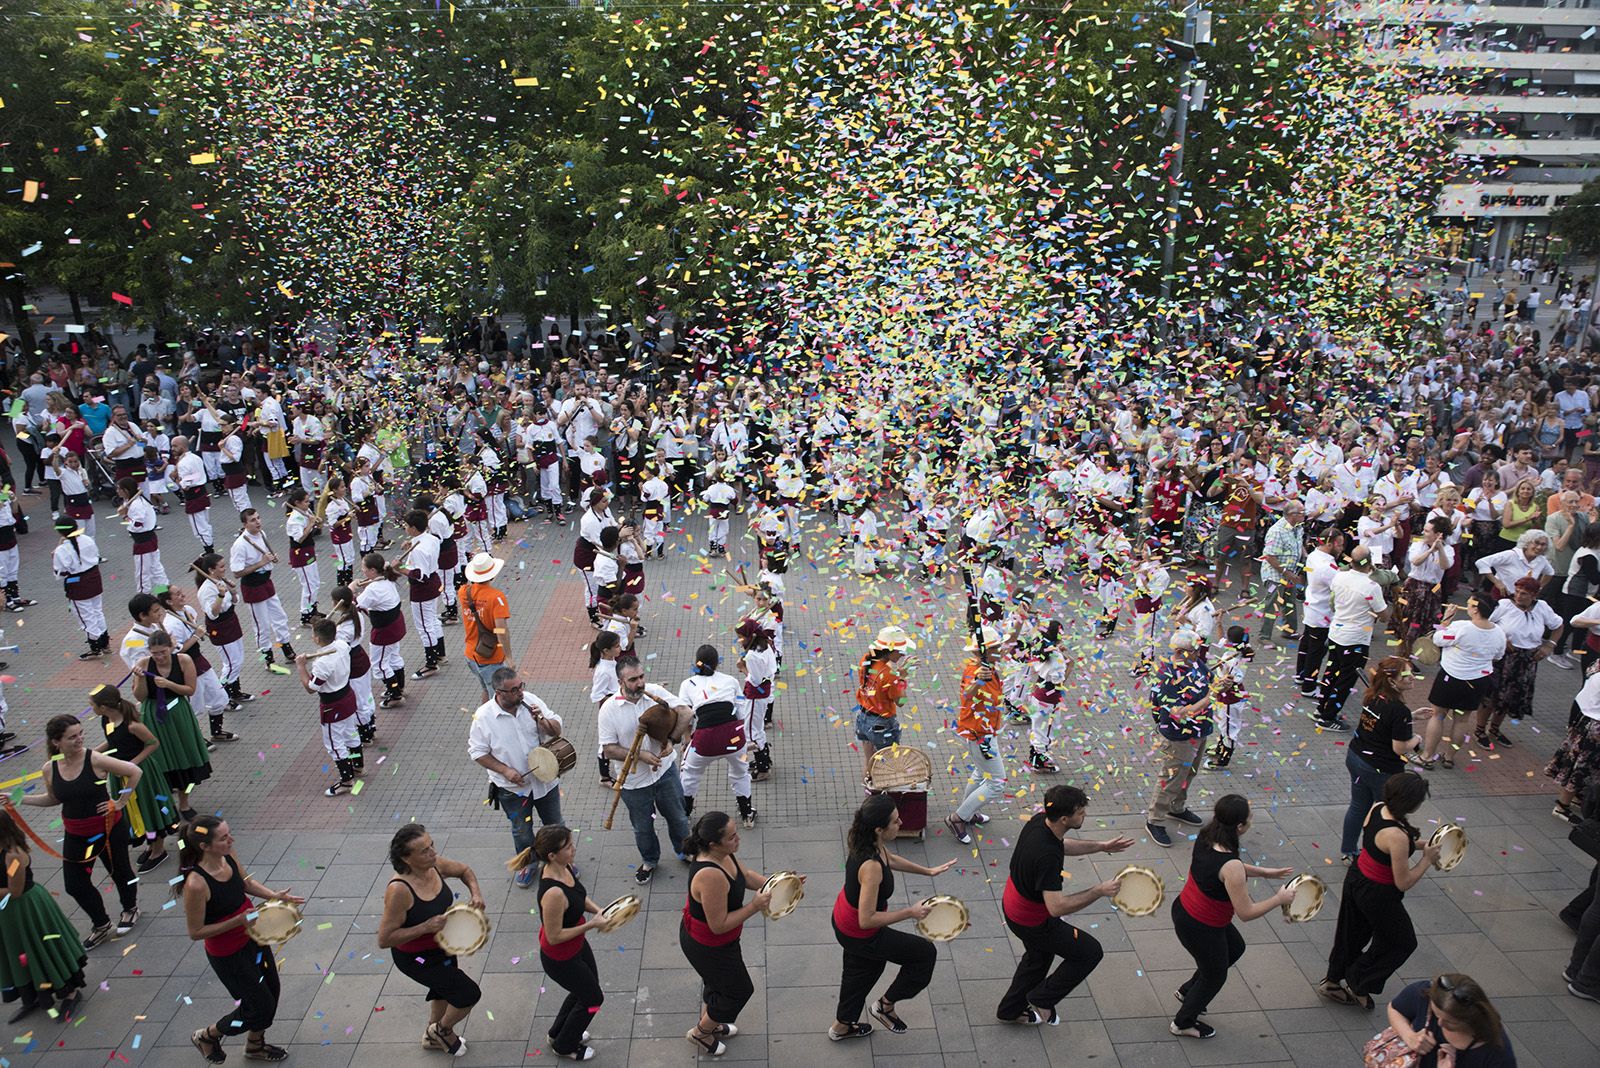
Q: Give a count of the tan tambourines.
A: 8